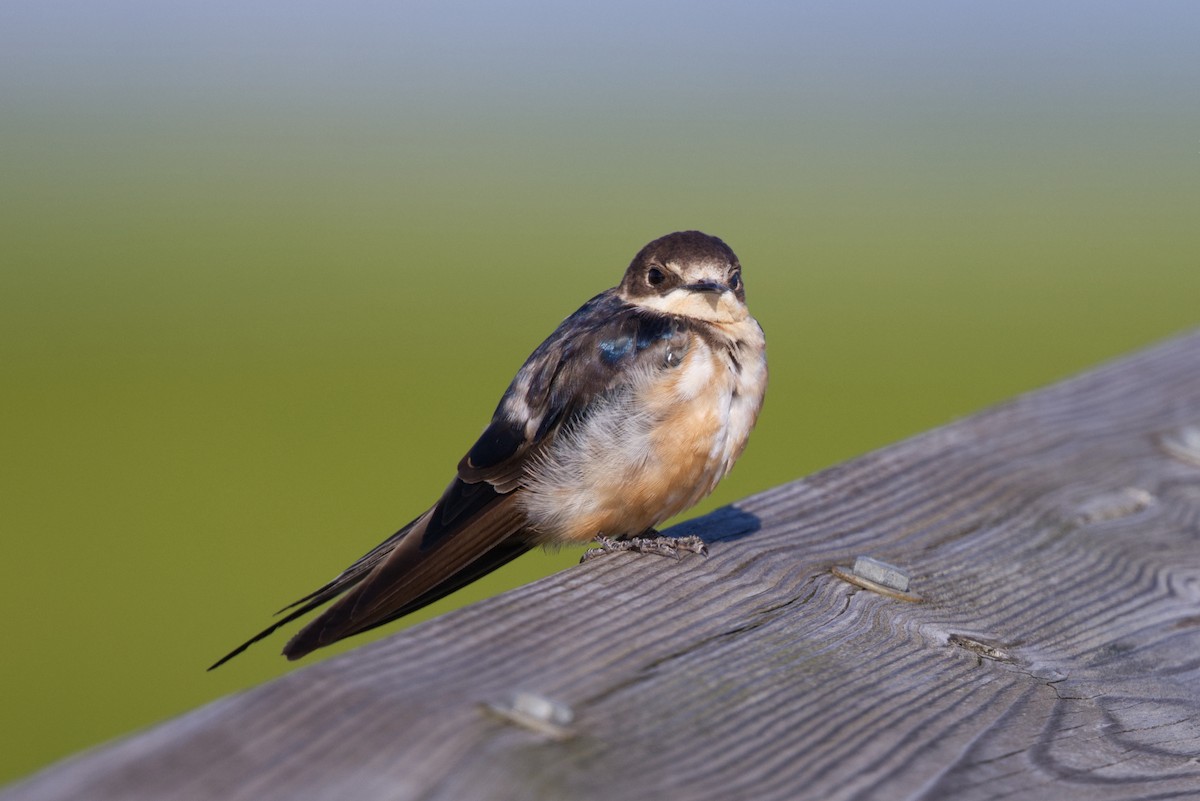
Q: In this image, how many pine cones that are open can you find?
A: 0